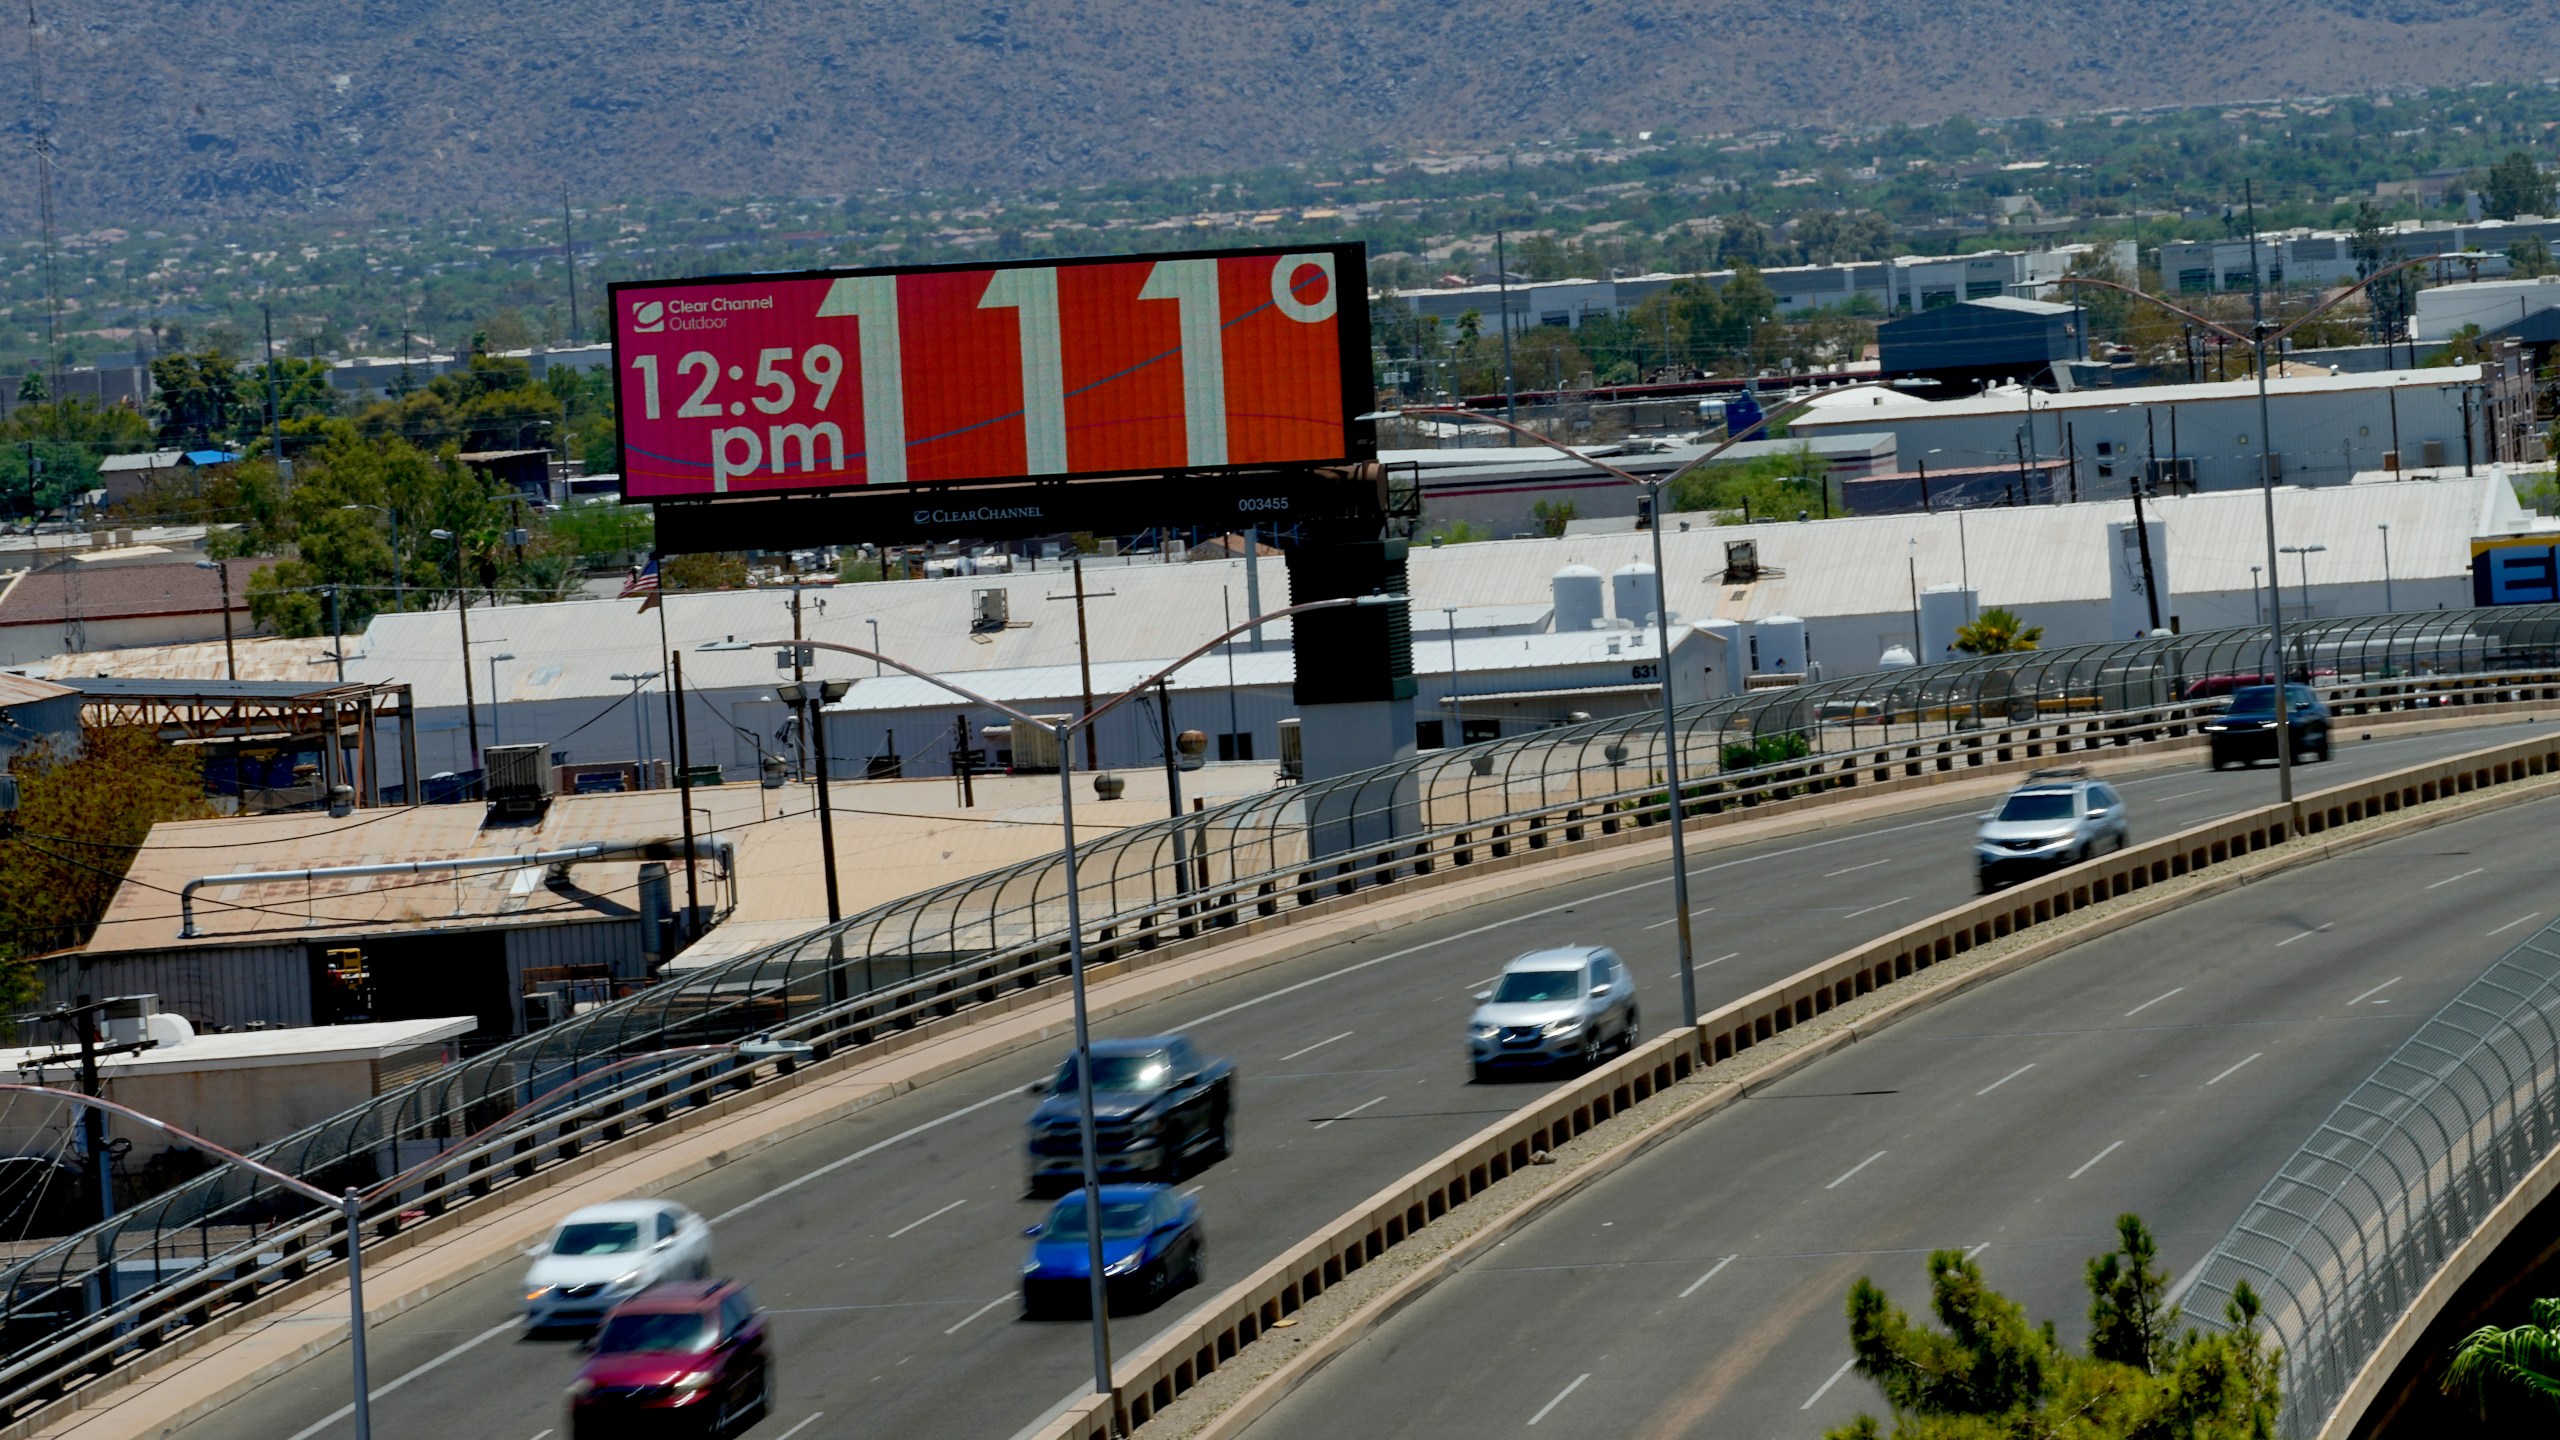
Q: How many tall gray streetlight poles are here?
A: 4